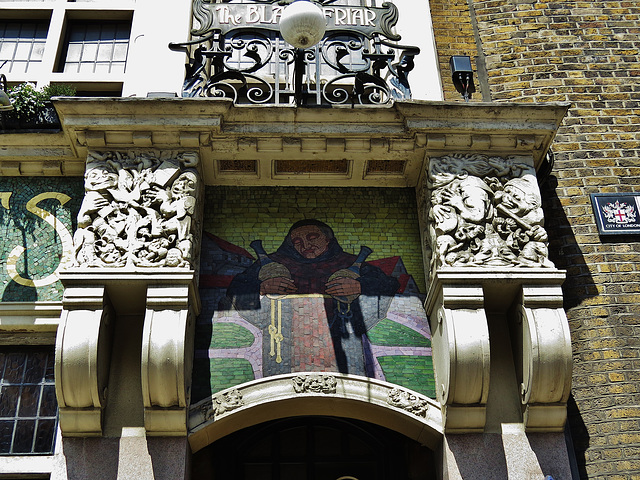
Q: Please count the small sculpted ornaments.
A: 3